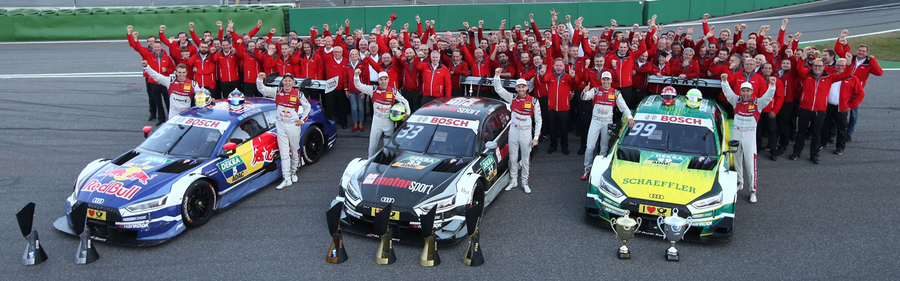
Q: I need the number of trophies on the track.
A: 8